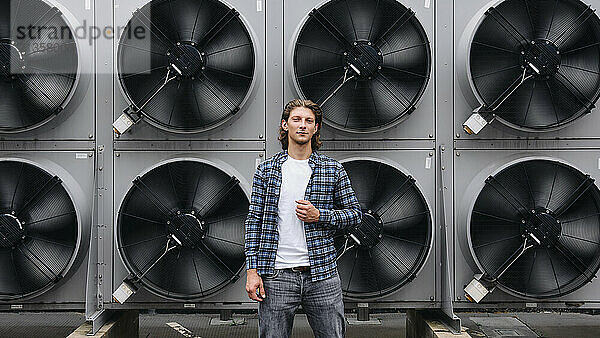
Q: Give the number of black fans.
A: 8